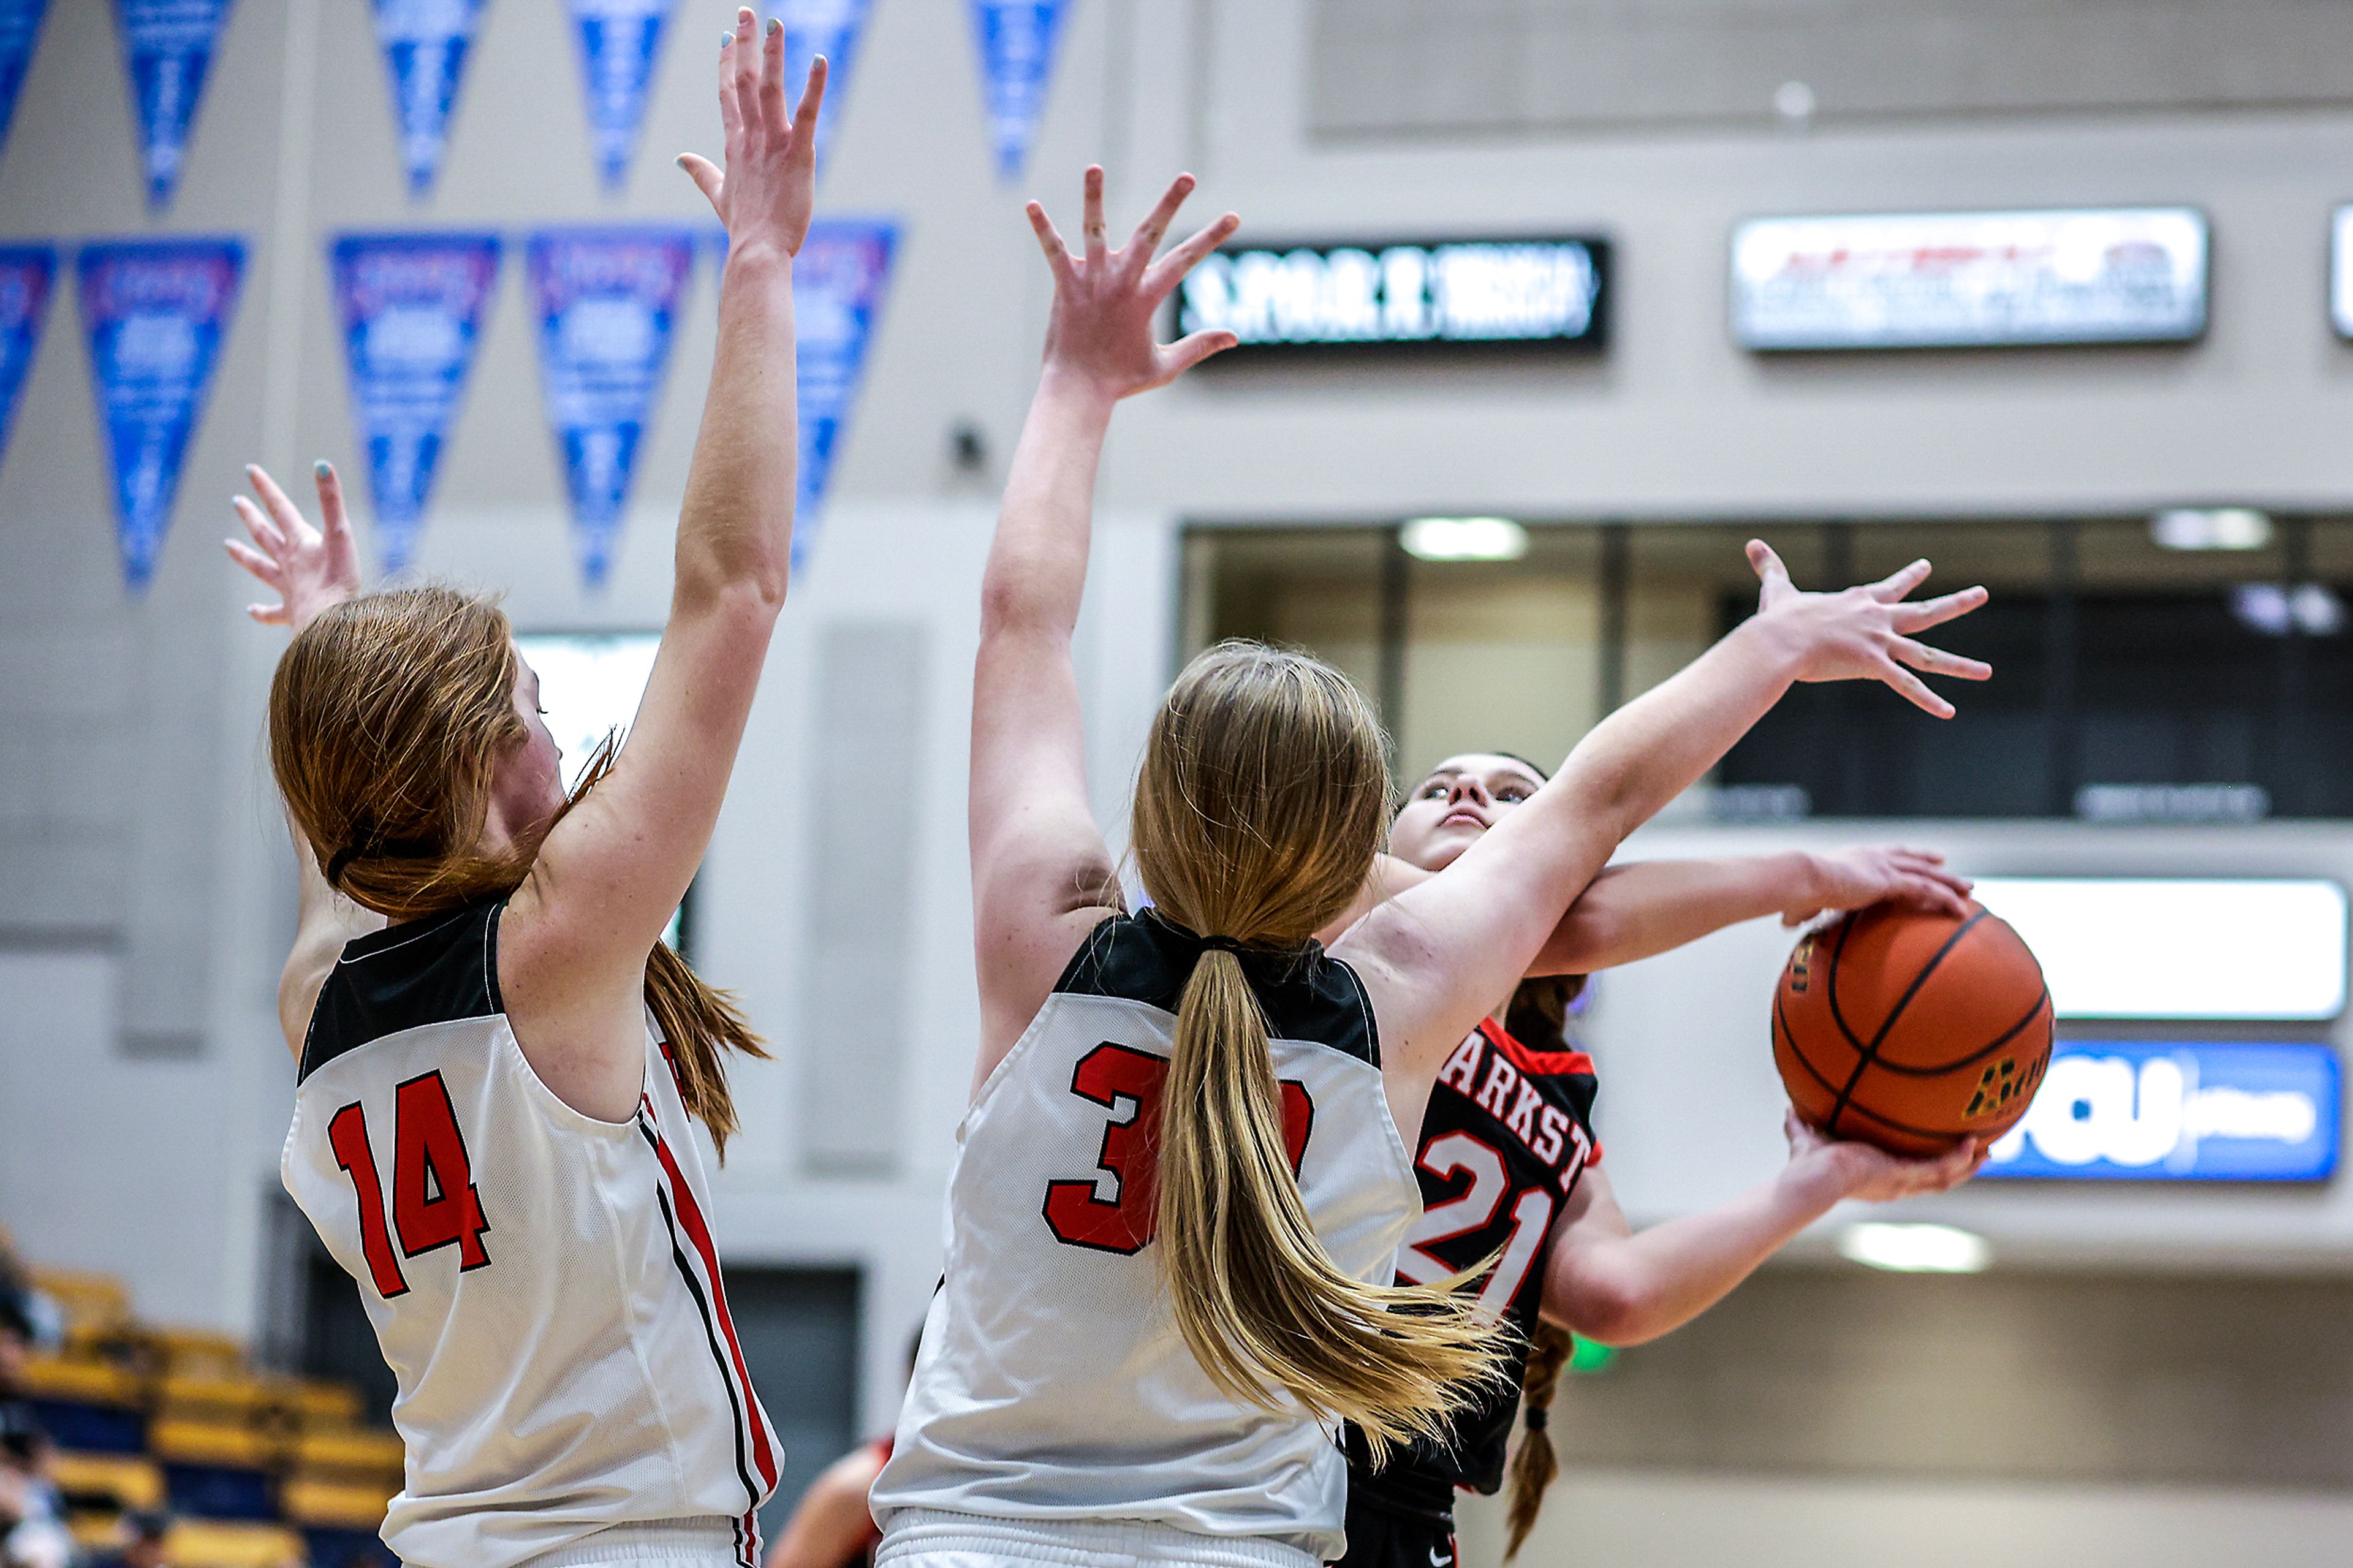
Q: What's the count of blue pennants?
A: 11